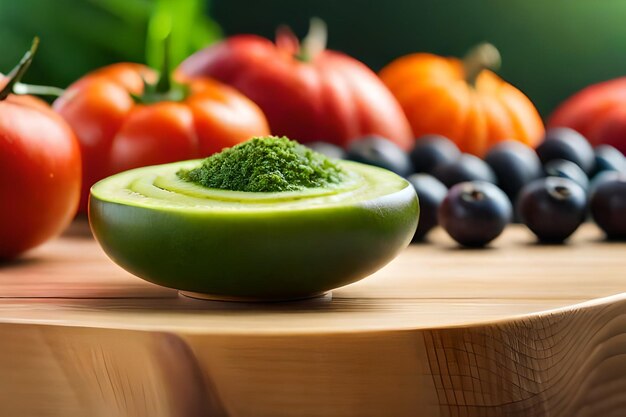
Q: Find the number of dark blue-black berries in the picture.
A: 12